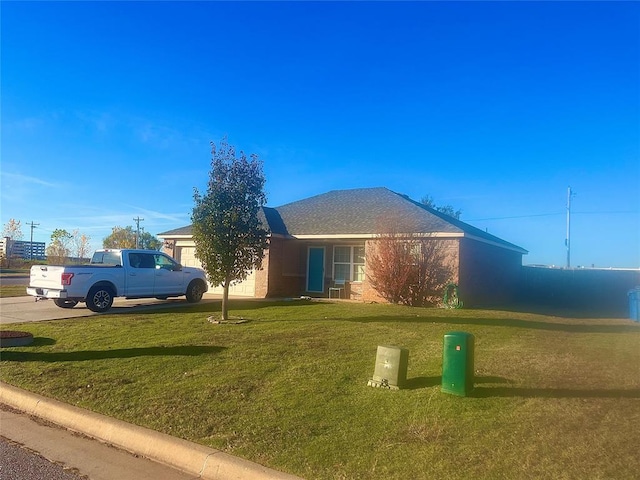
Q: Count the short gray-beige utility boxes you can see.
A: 1